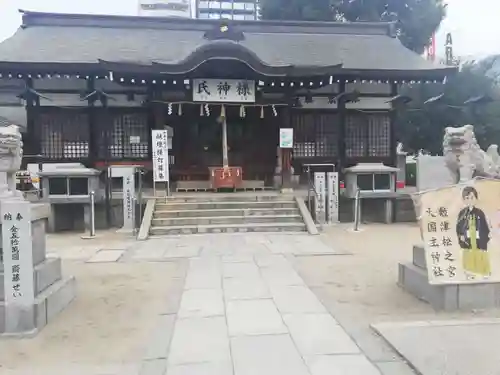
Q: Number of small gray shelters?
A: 2